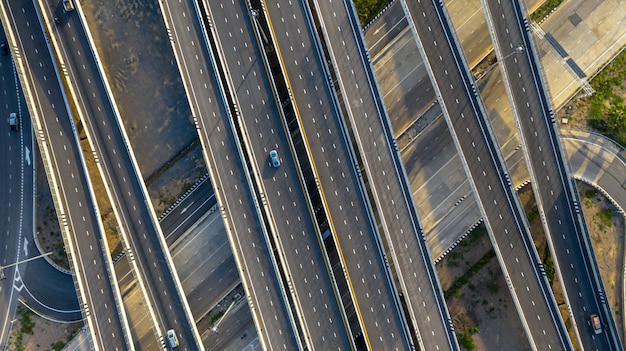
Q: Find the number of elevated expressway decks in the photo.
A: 8